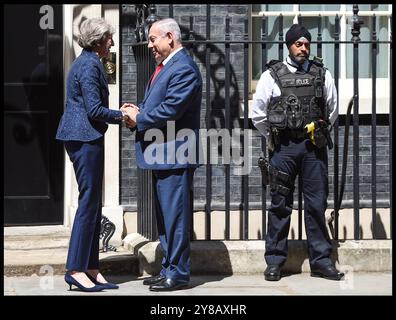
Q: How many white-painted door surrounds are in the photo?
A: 1